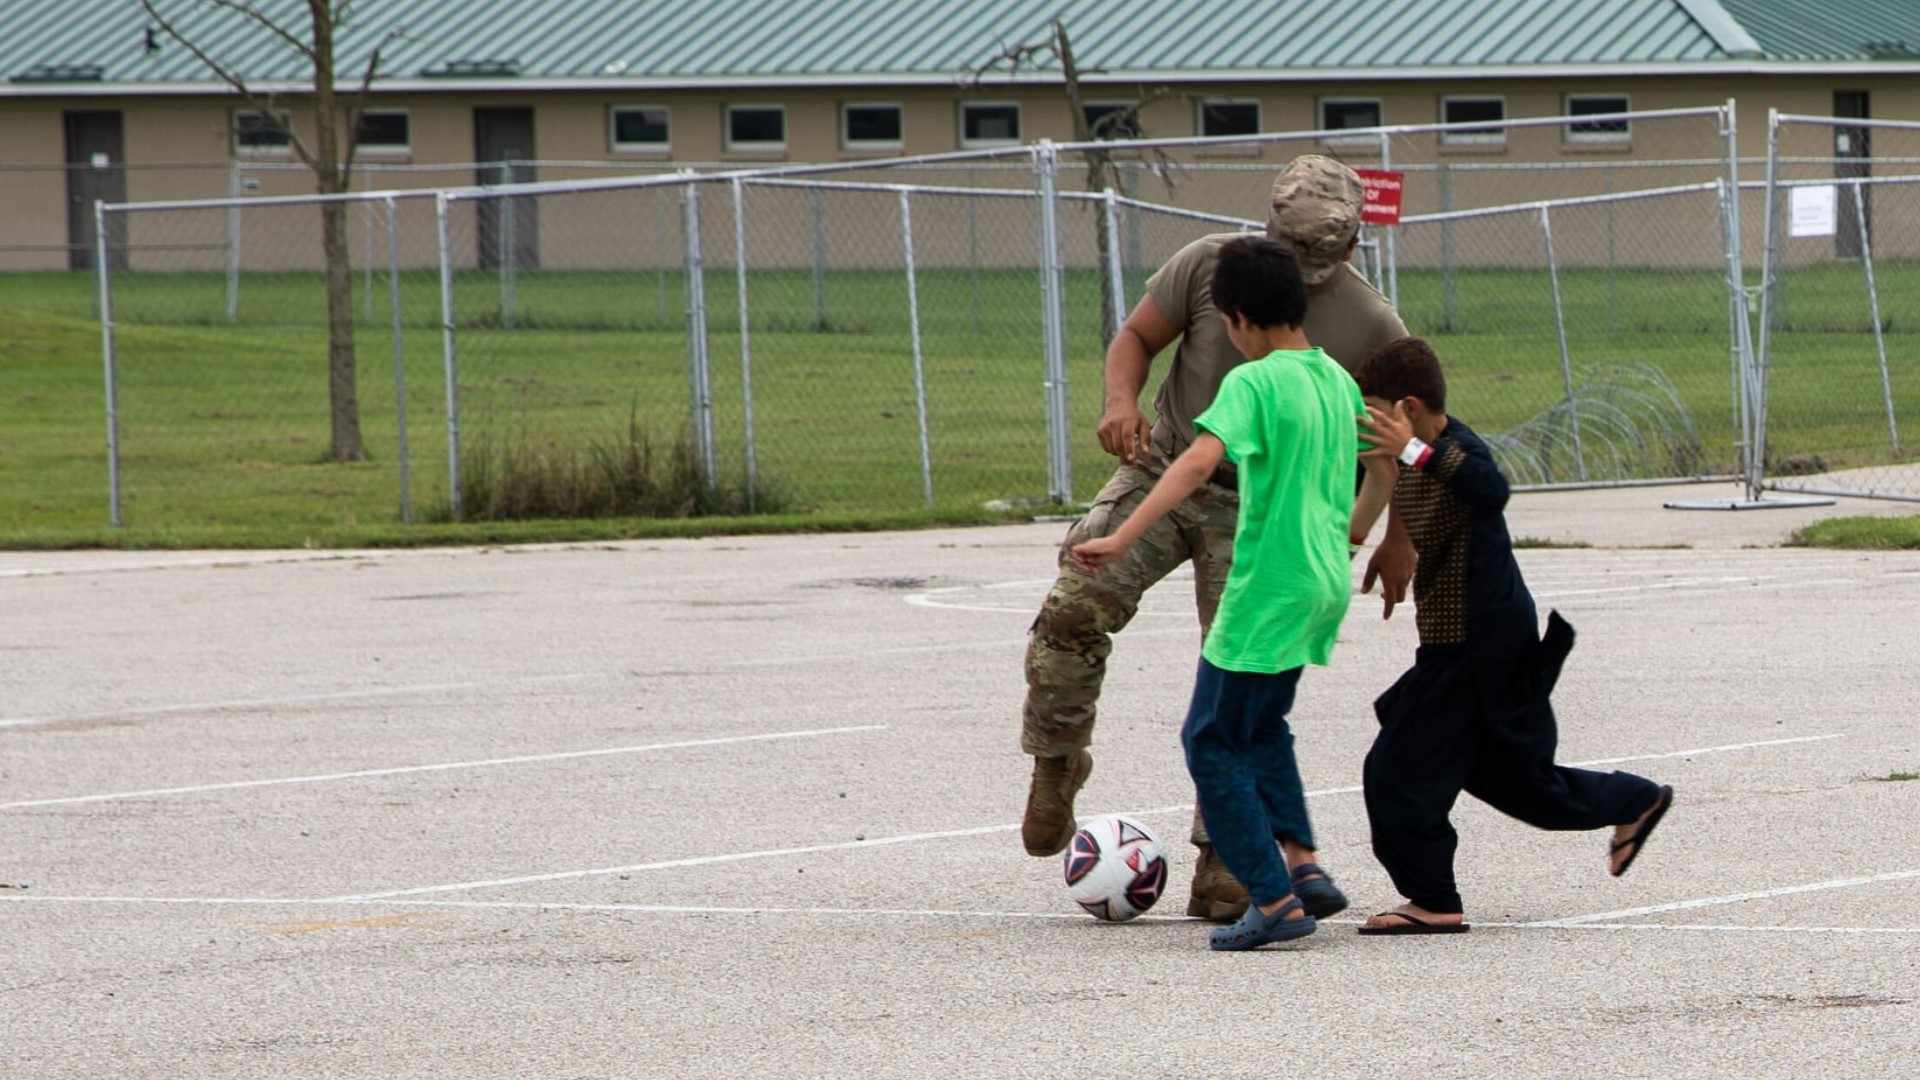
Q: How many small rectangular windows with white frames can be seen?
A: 11